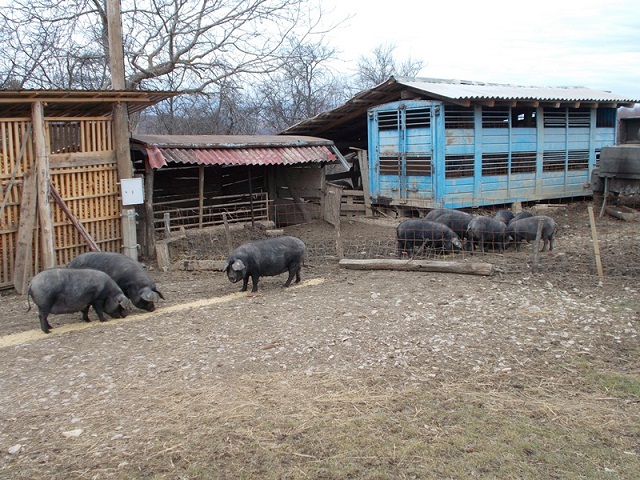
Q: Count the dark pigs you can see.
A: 10